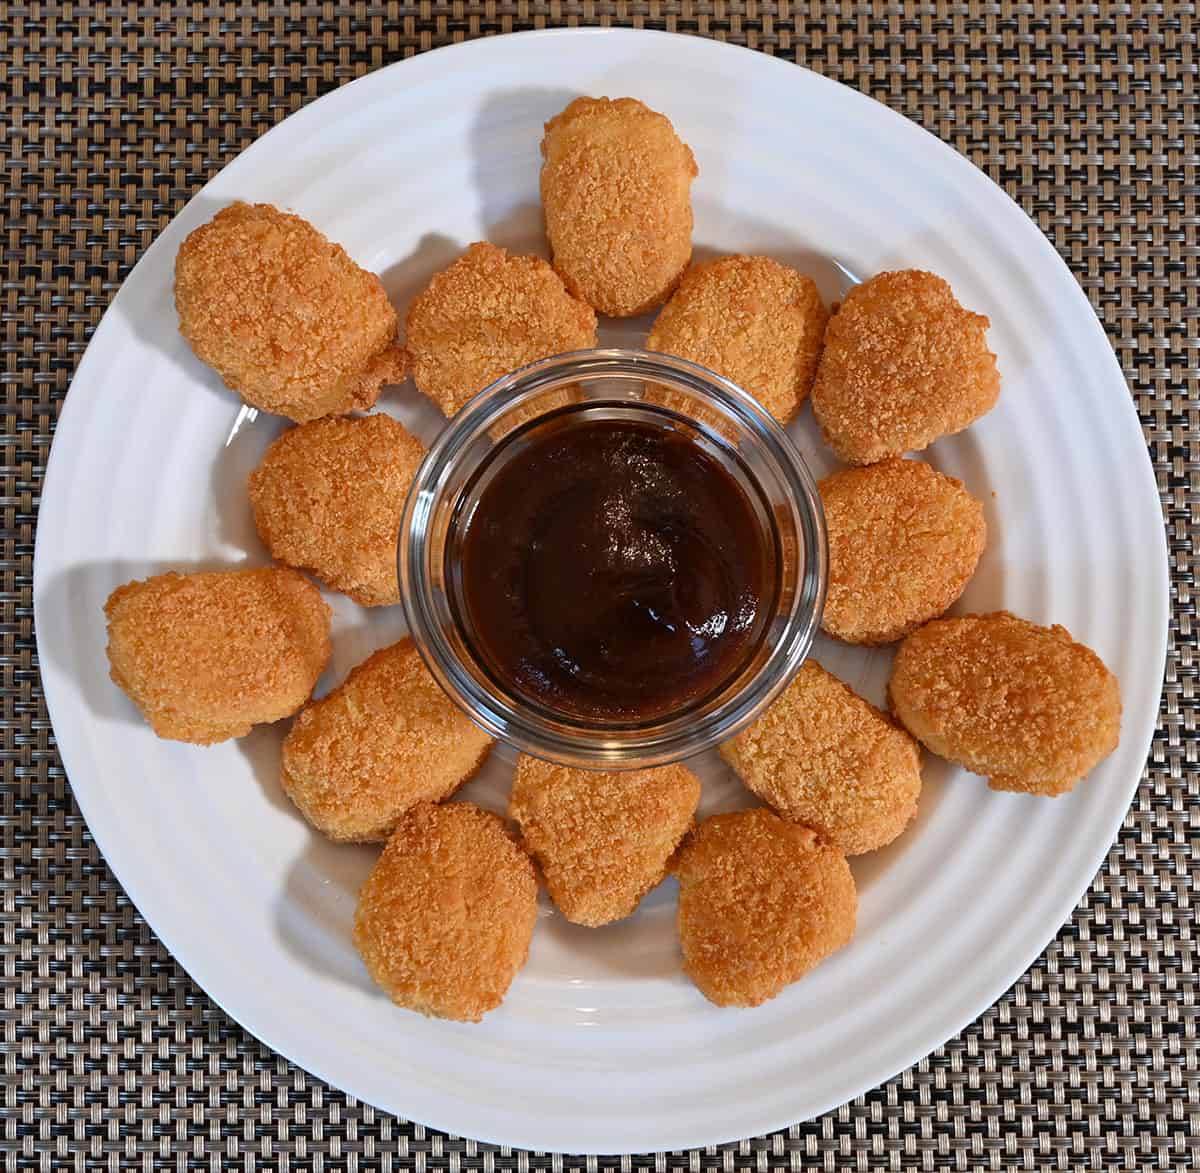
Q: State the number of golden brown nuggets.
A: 14